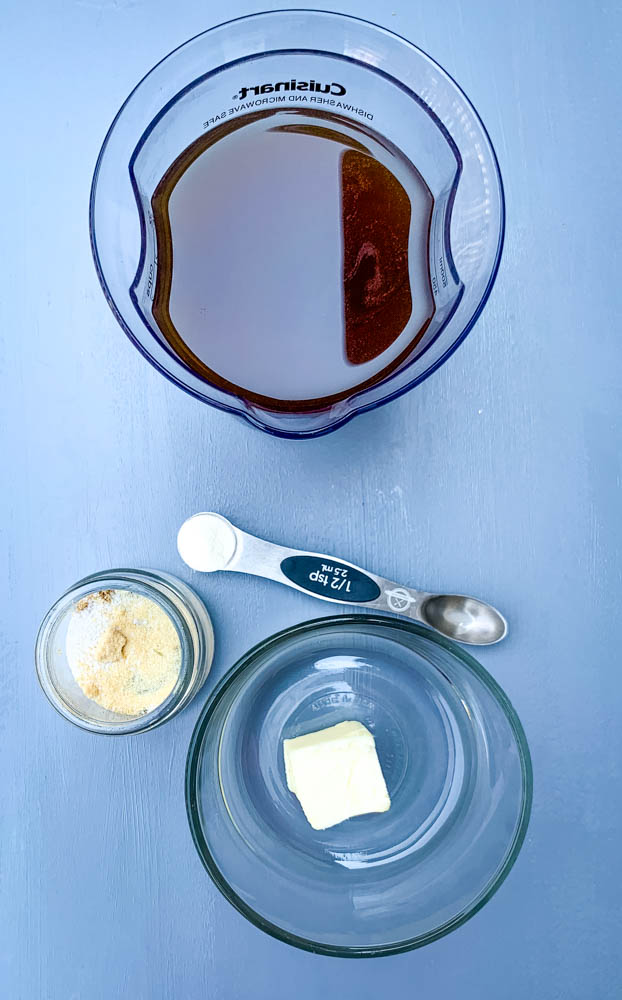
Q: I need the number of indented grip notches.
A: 2